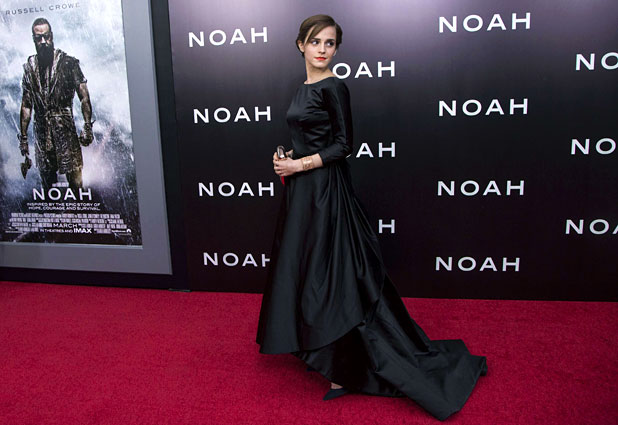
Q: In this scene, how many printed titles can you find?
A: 15